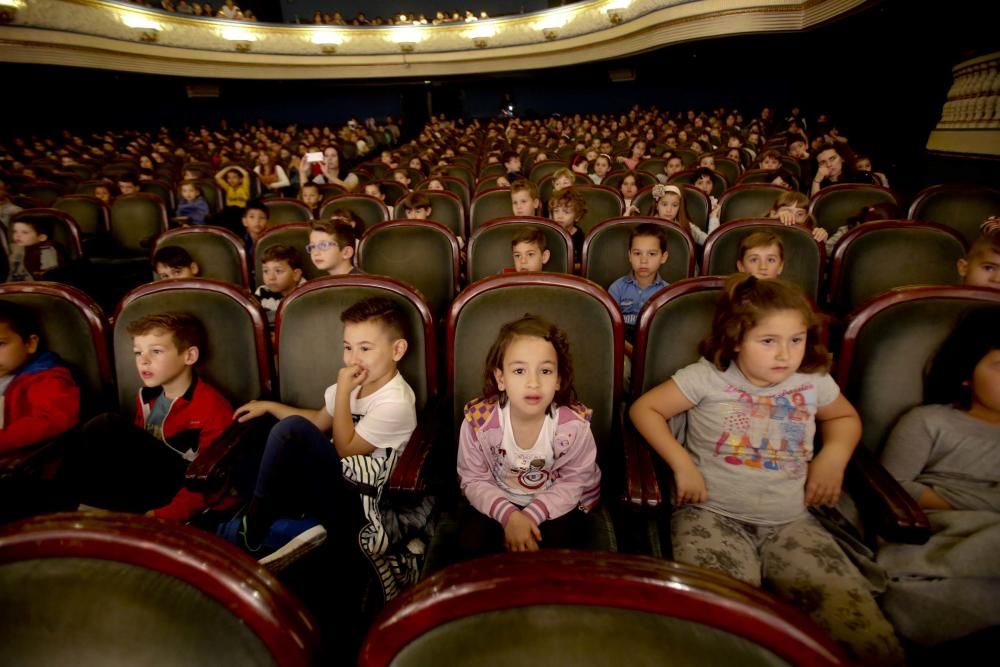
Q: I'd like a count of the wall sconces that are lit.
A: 8